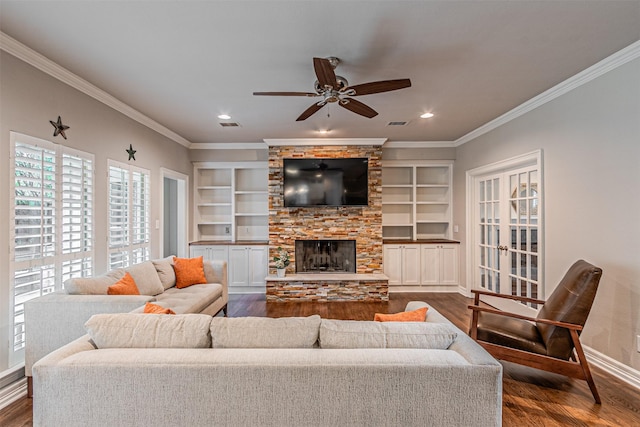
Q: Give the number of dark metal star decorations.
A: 2